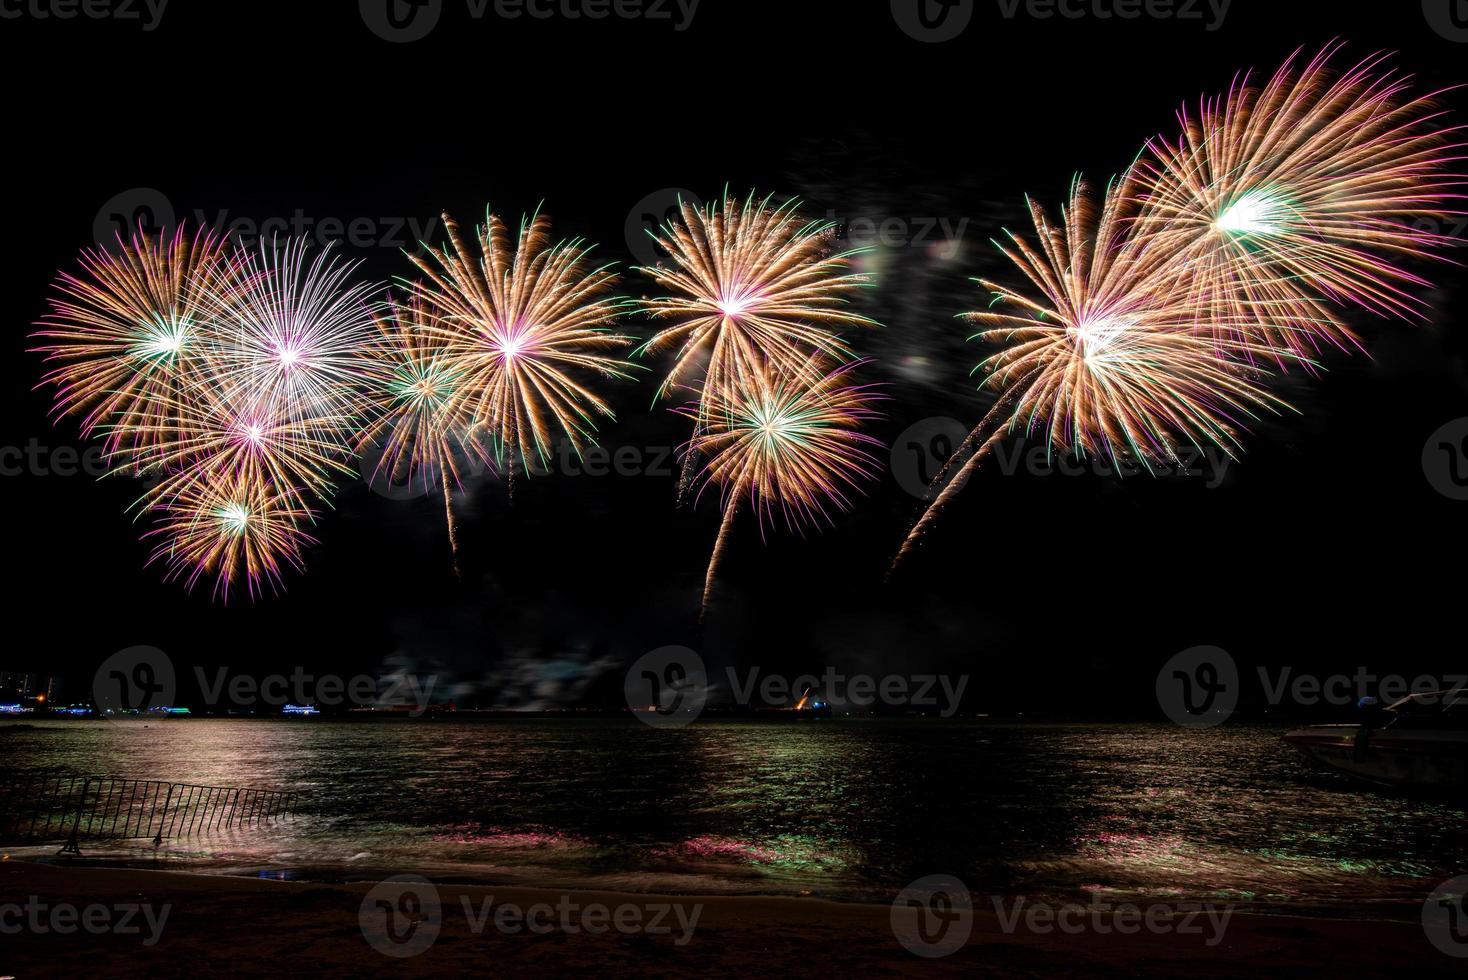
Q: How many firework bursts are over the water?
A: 10